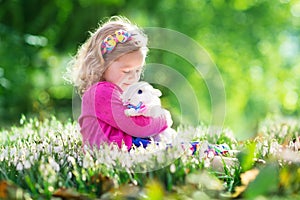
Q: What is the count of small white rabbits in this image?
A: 1